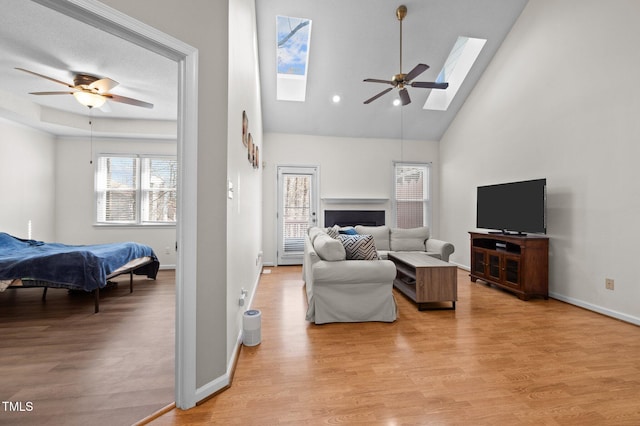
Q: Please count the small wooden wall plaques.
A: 4